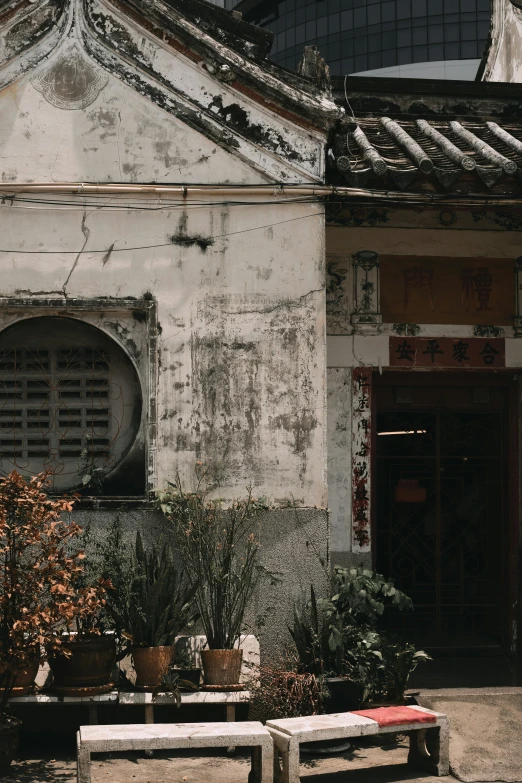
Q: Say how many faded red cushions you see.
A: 1